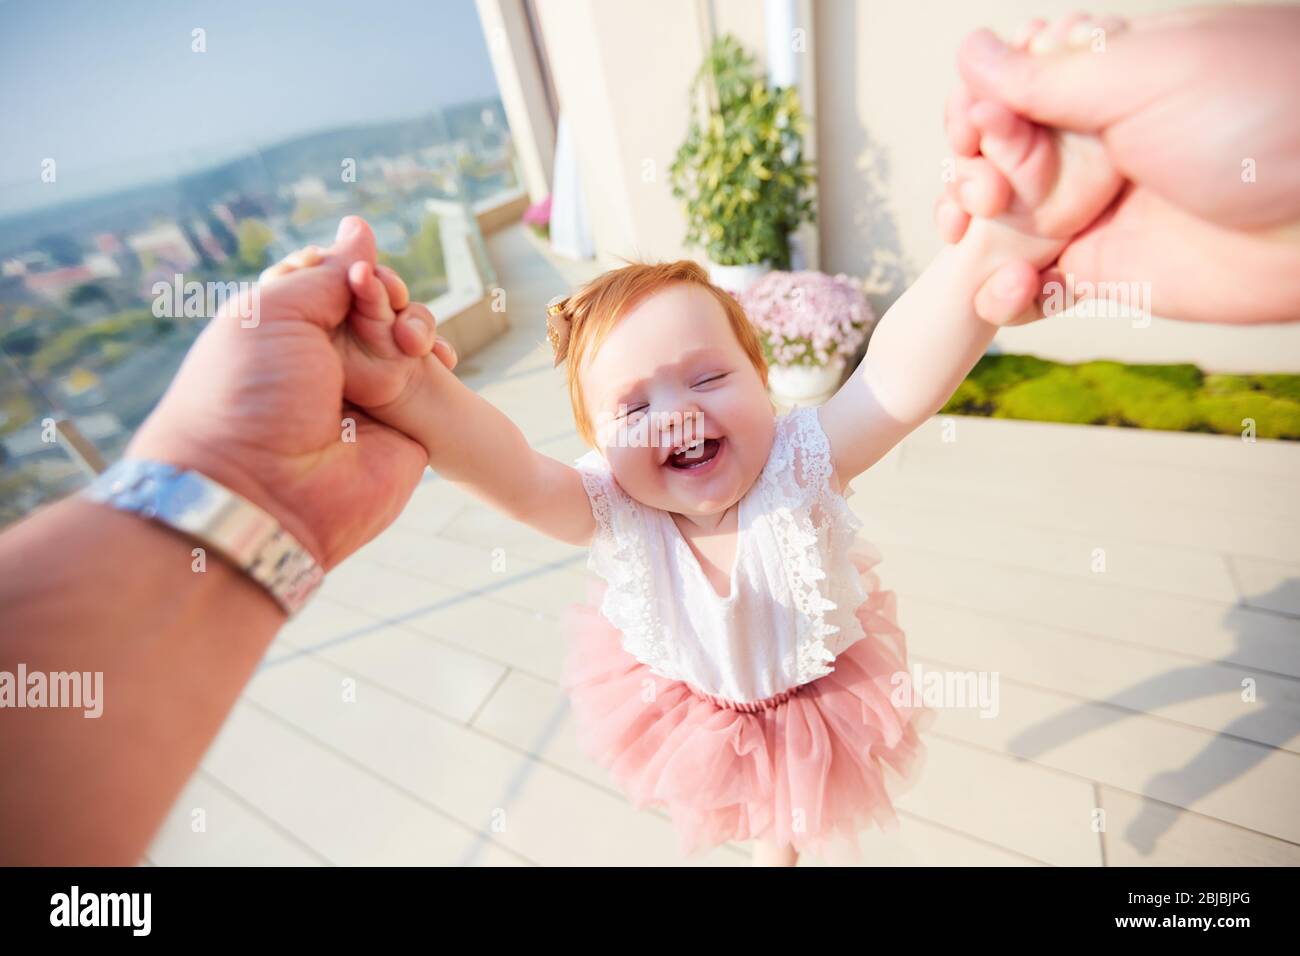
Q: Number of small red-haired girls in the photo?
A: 1